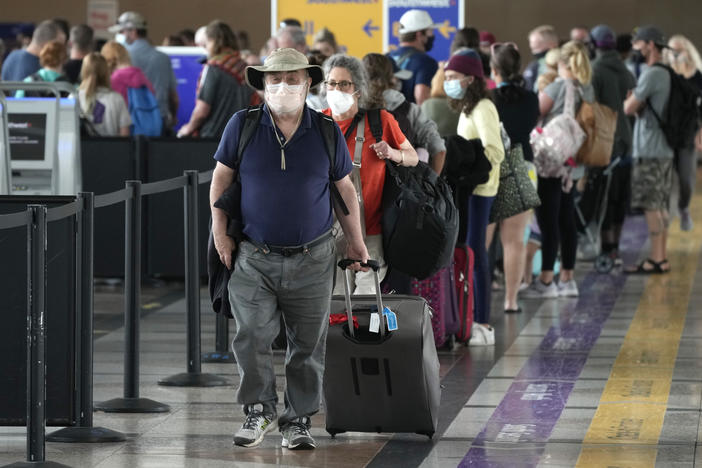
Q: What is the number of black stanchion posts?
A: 5